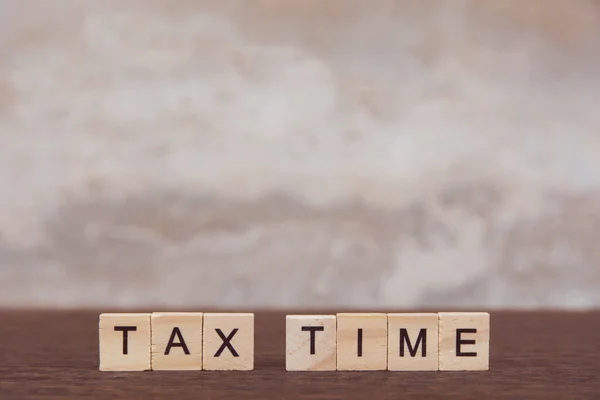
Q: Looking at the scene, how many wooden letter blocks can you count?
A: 7